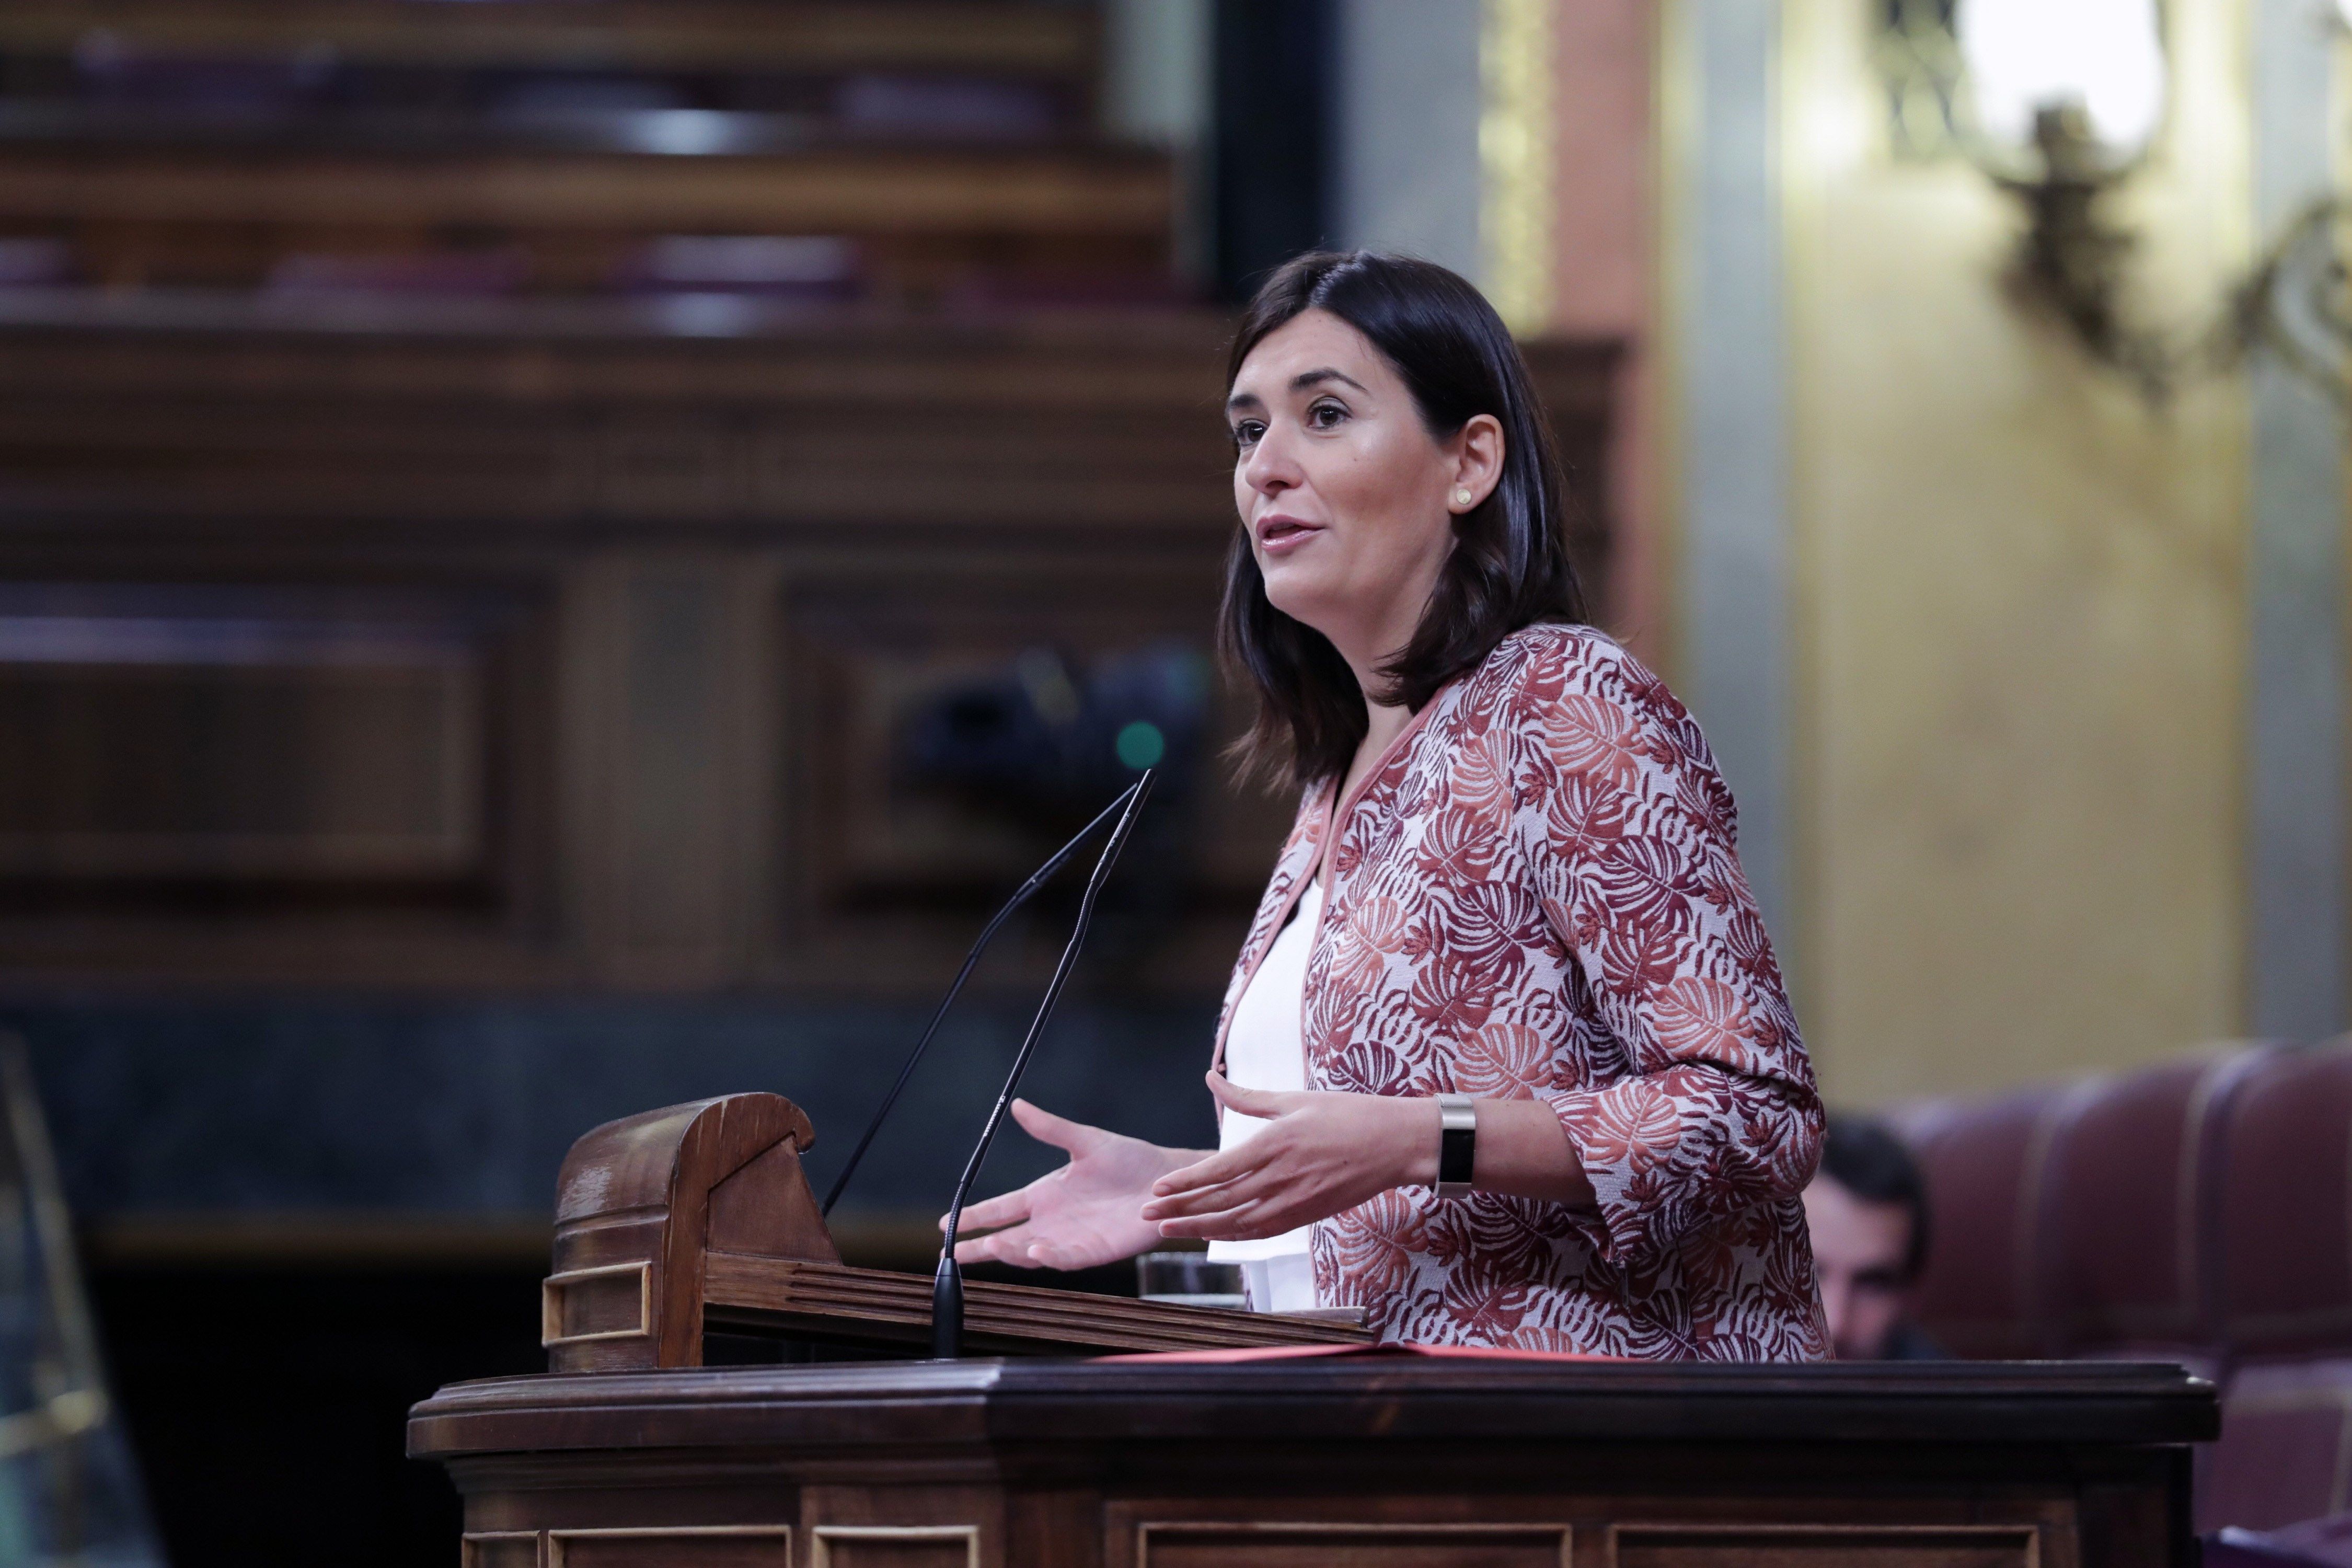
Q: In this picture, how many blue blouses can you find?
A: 0